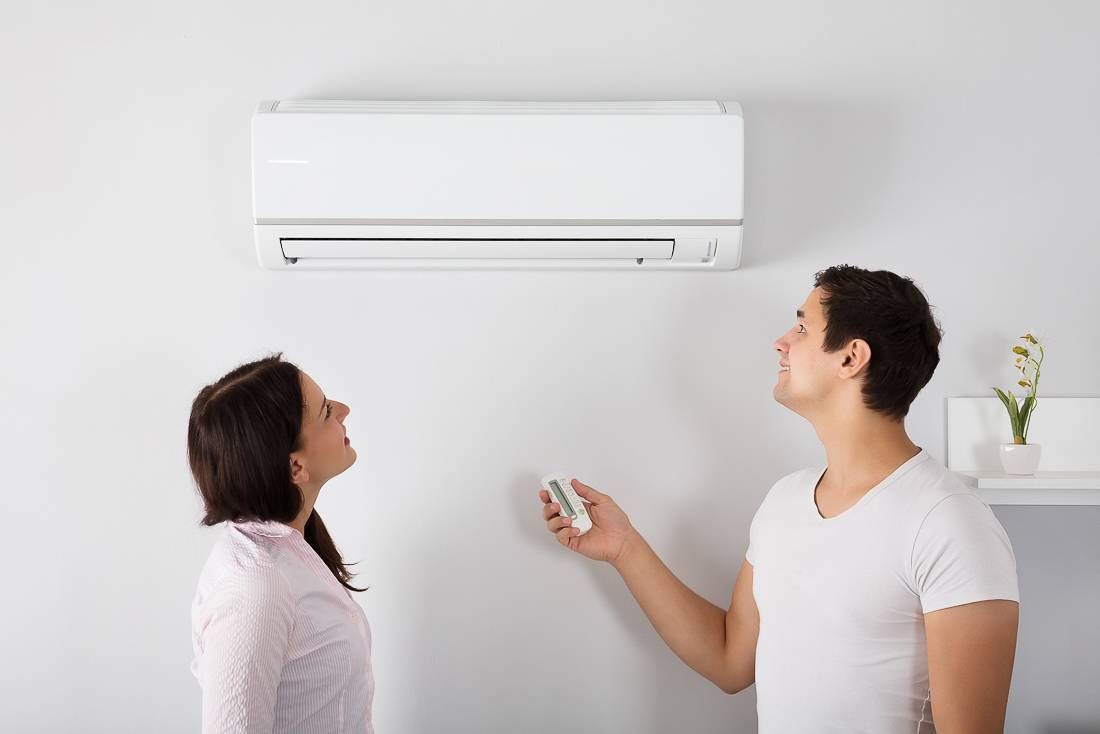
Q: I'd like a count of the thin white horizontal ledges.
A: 1